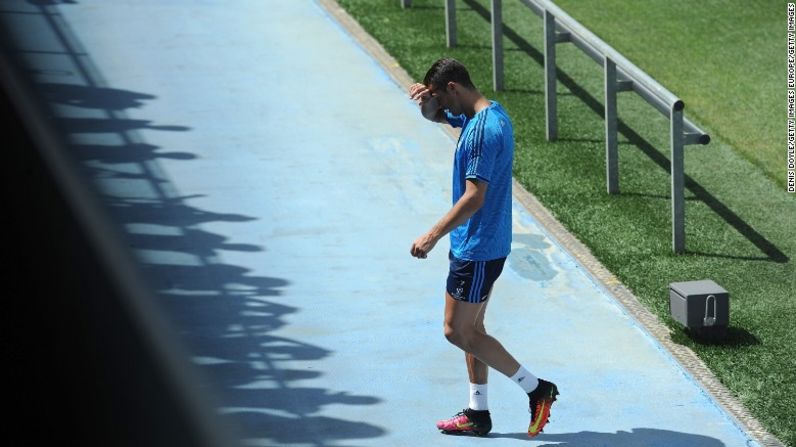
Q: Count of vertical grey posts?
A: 6